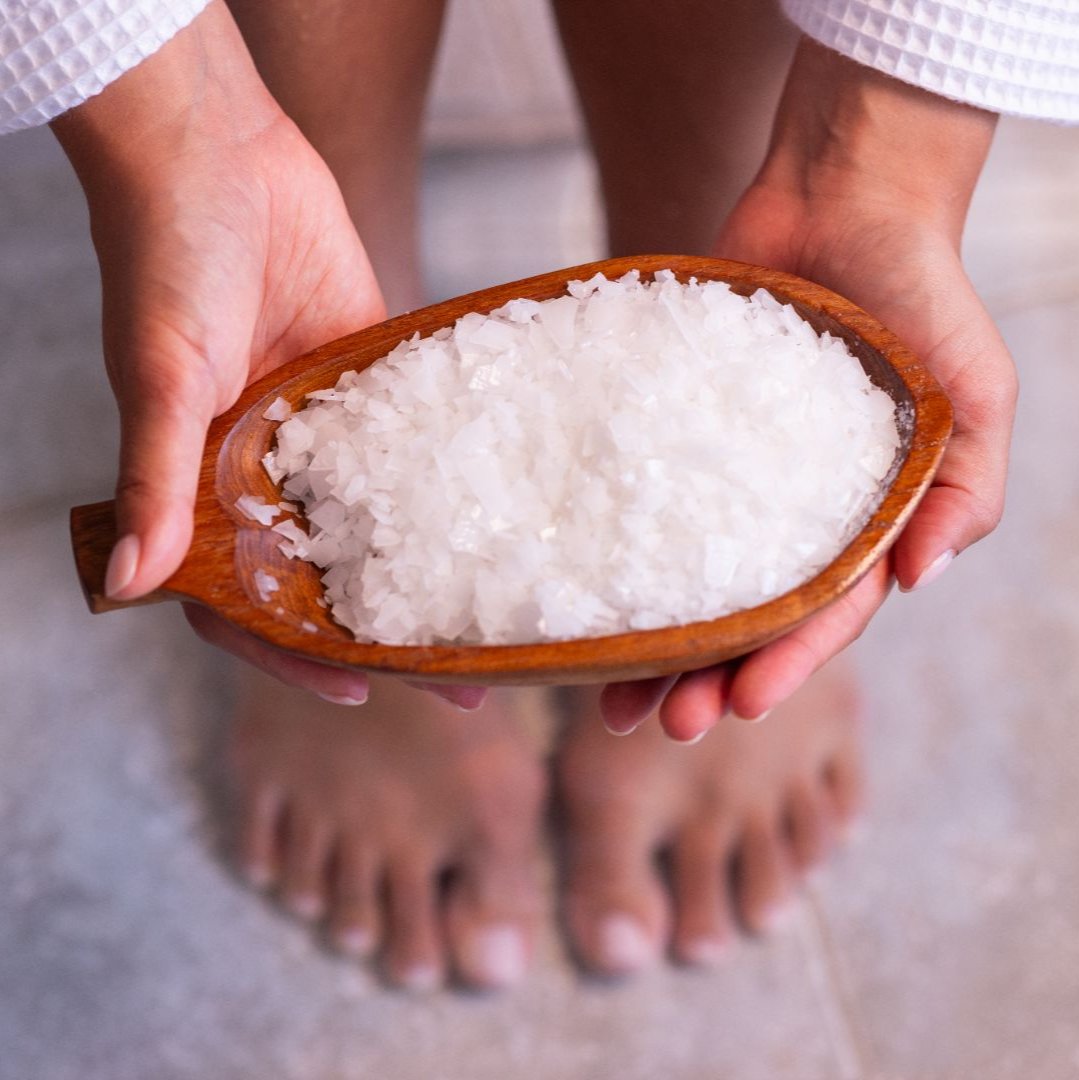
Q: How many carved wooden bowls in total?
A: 1